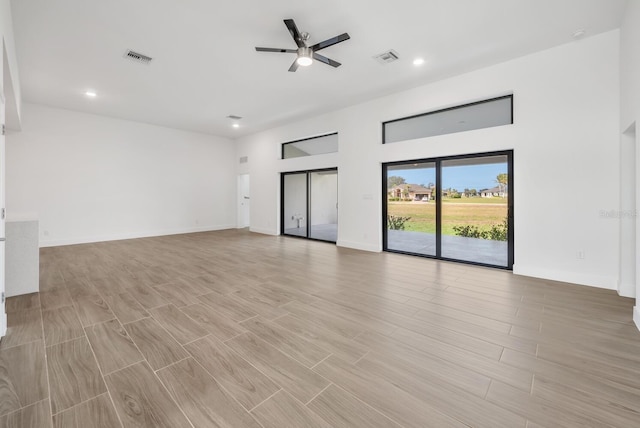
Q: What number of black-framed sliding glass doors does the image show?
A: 2